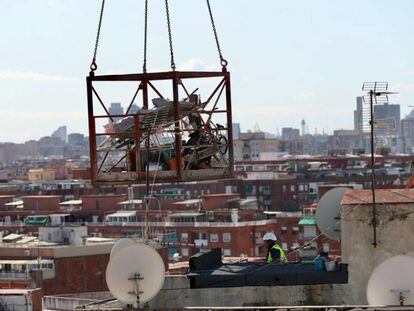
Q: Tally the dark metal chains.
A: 4